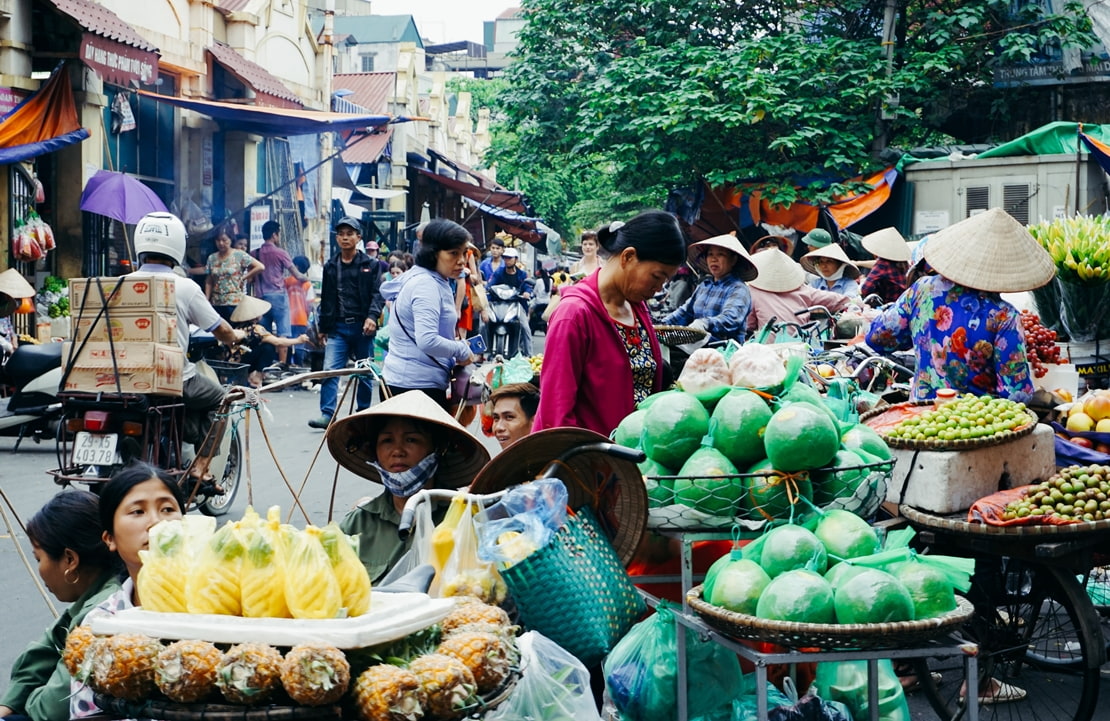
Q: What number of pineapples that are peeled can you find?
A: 5